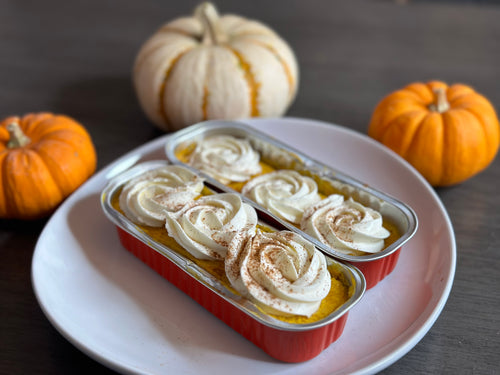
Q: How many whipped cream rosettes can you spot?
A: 6